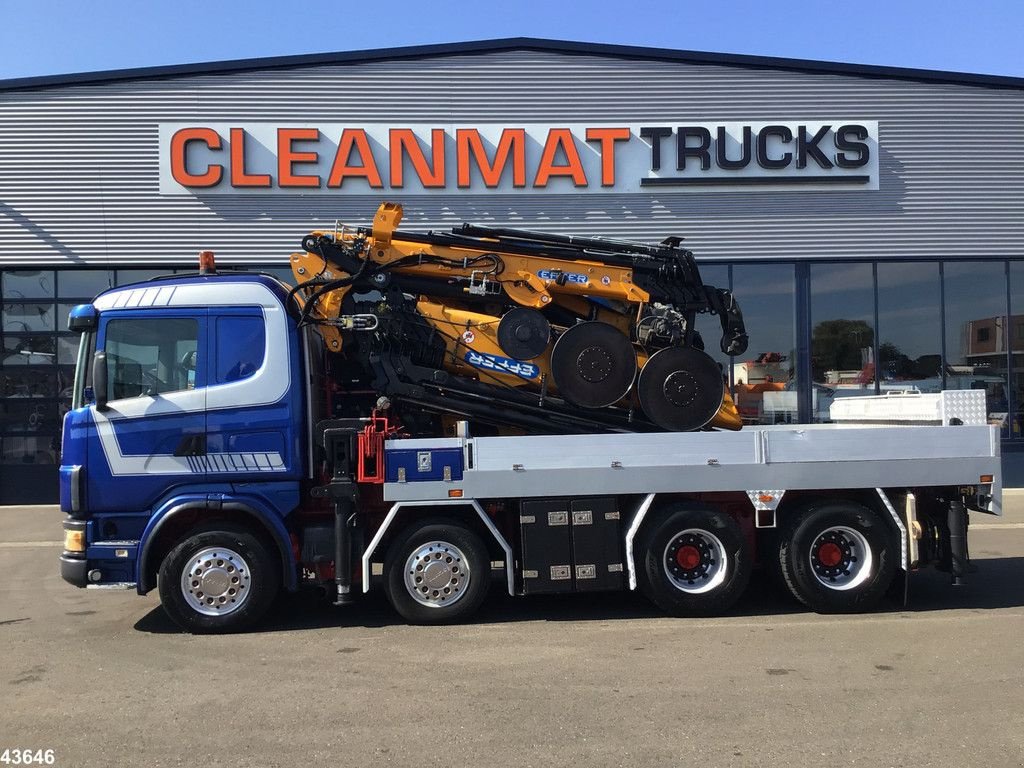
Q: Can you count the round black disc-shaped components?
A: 3